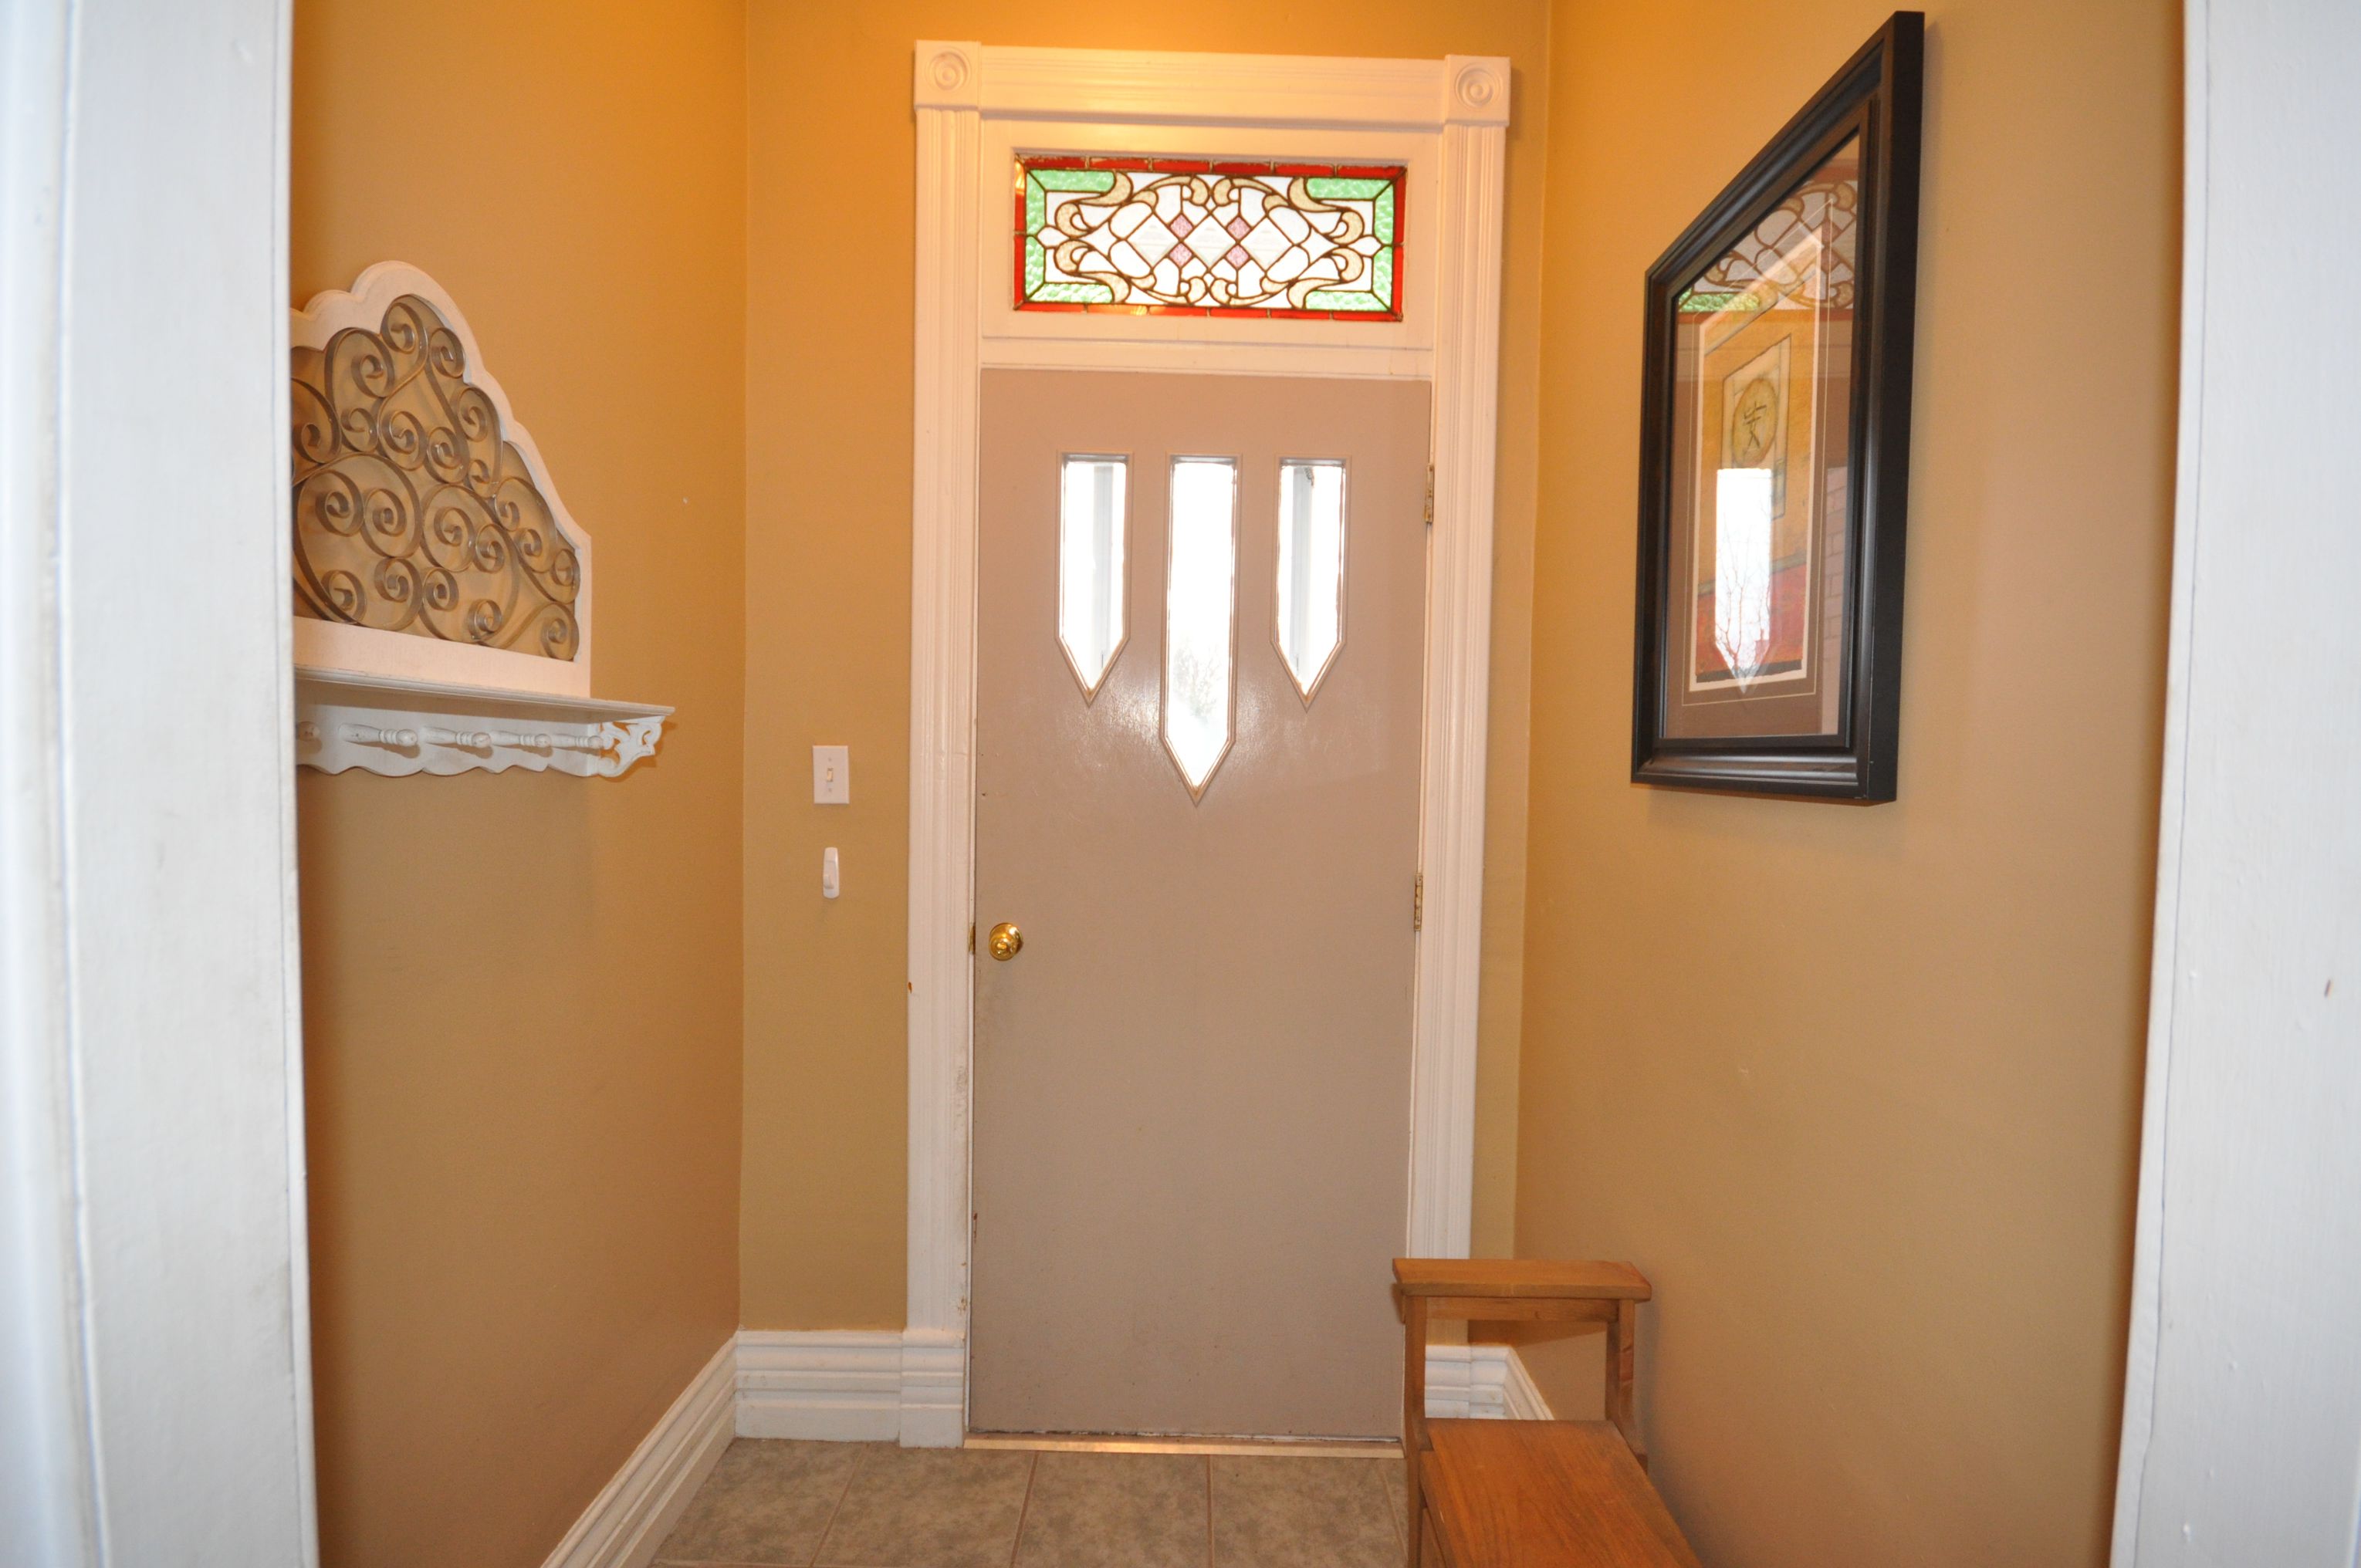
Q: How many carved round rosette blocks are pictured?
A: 2